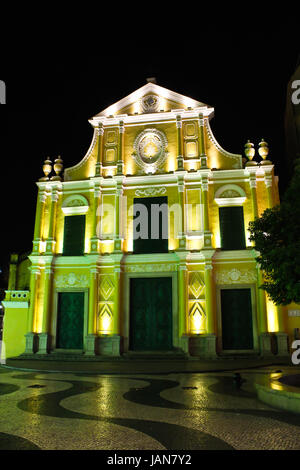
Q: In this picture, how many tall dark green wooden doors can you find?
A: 3